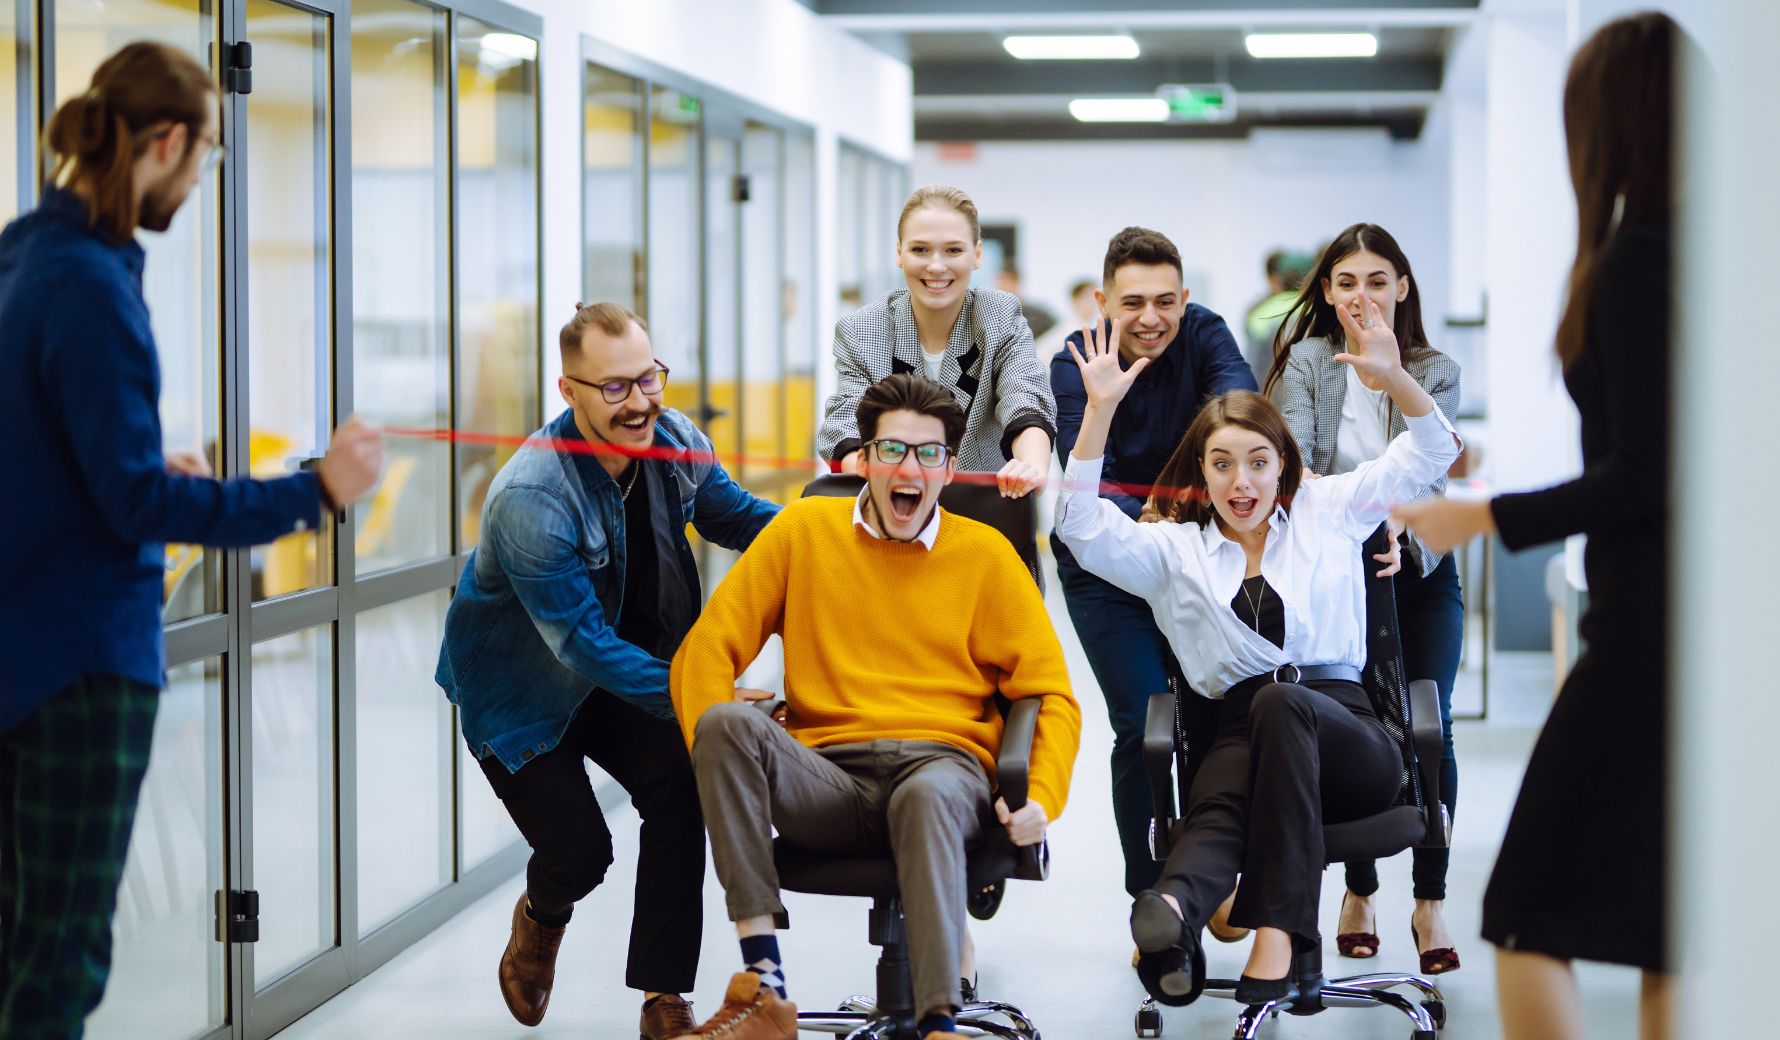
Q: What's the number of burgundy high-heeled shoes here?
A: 2